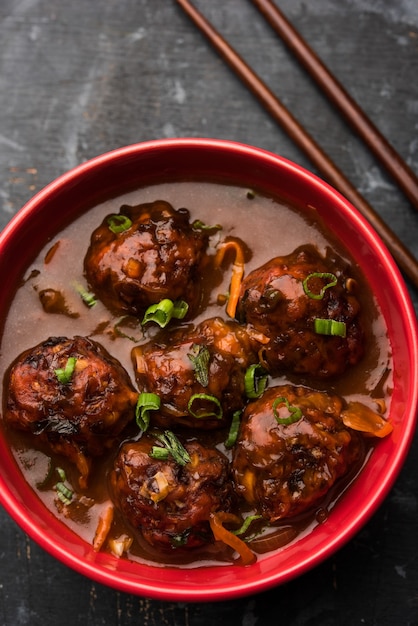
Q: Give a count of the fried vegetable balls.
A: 6